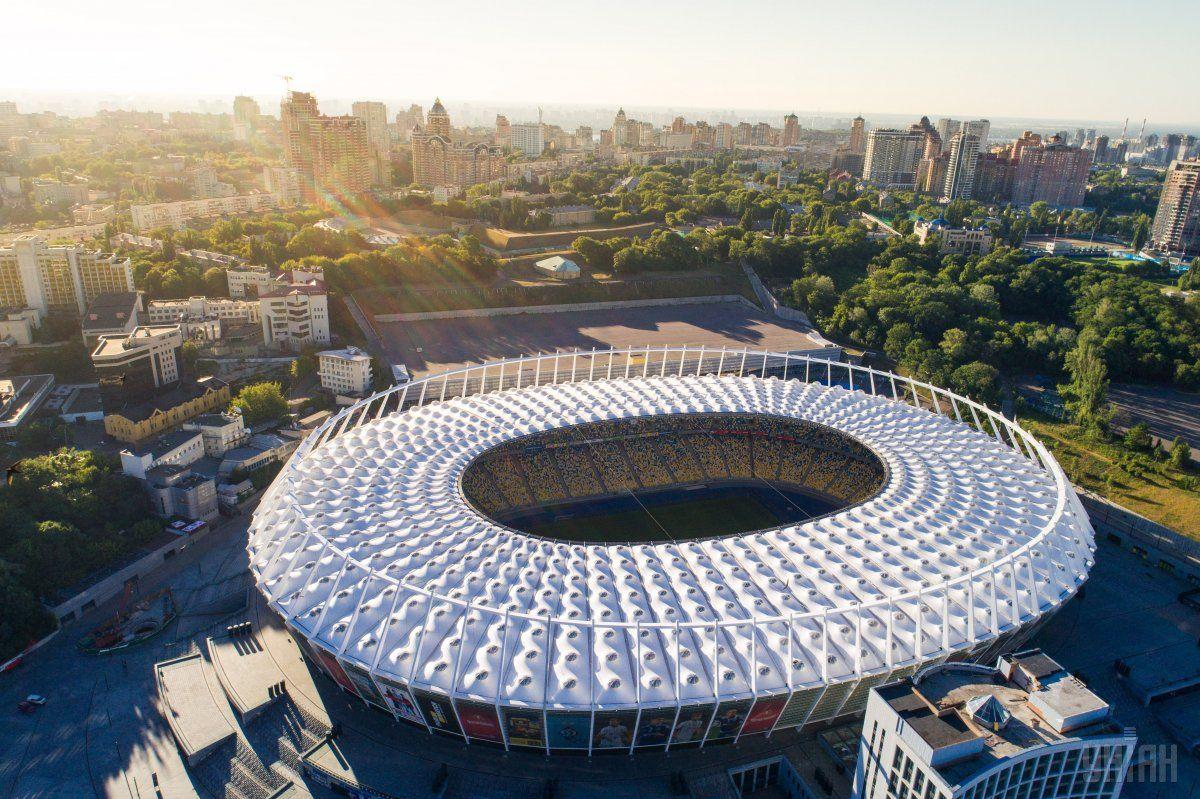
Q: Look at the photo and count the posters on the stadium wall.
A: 12